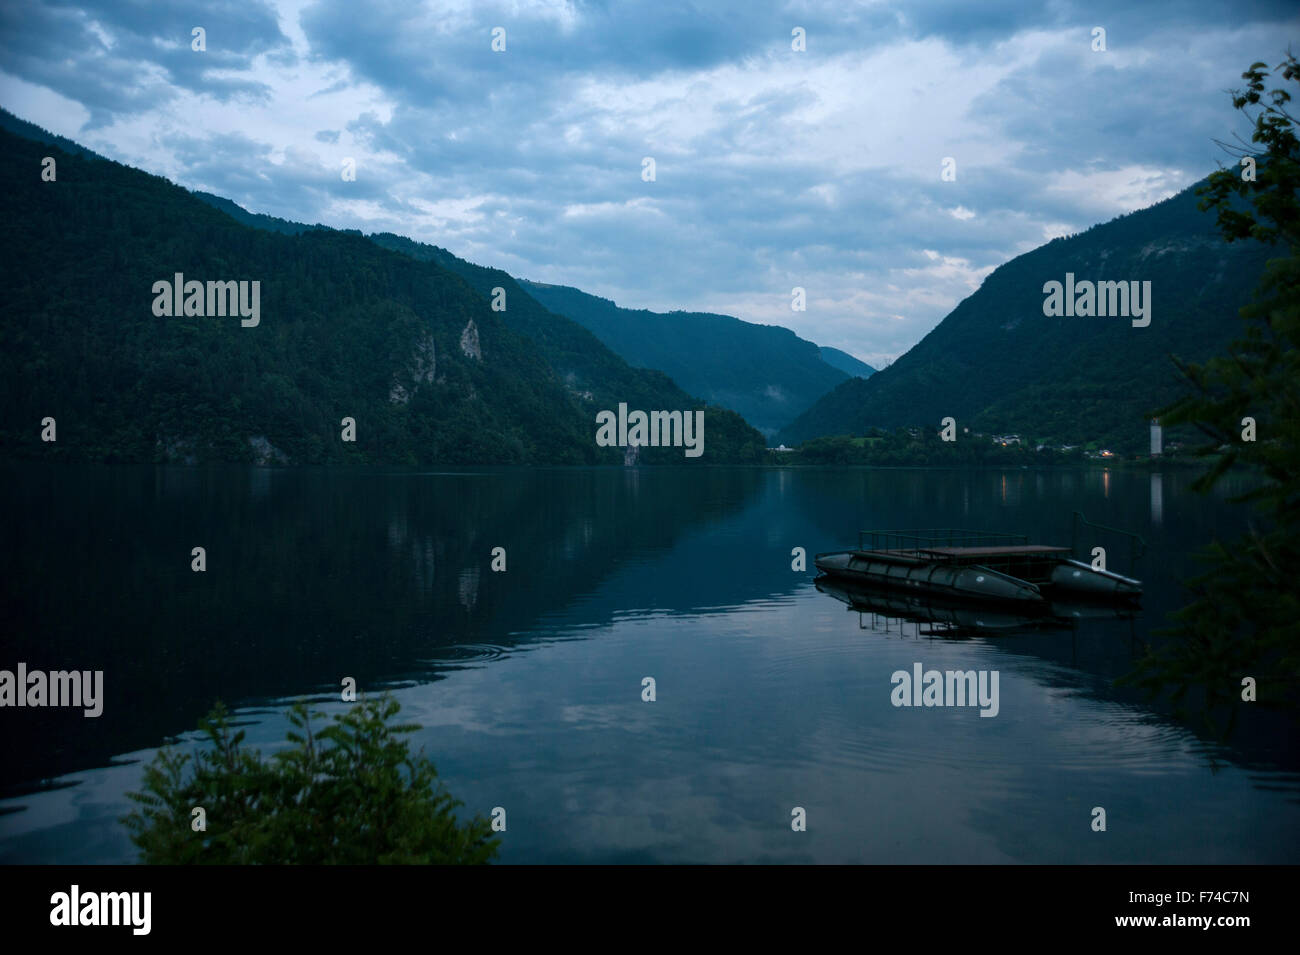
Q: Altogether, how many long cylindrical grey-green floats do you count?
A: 2